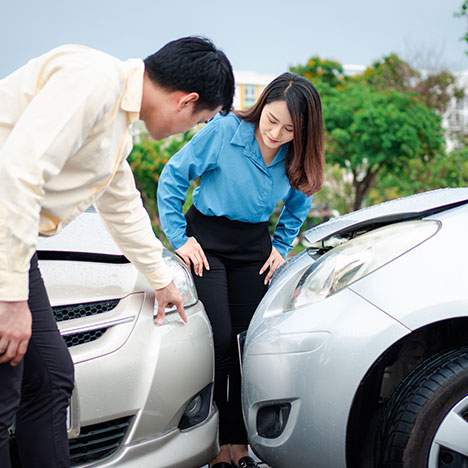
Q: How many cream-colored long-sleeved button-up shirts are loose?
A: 1